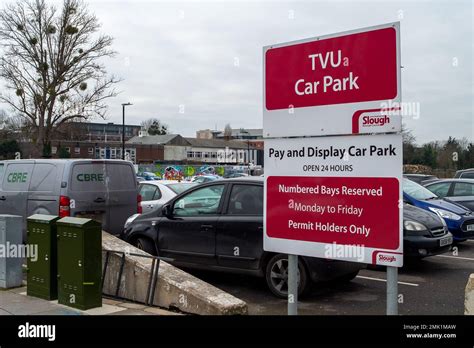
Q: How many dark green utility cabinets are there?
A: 2